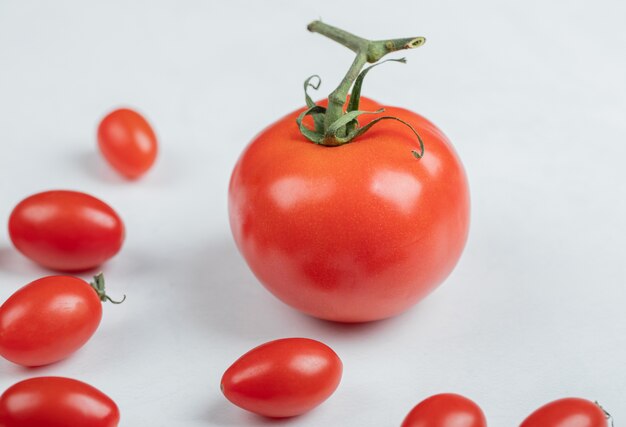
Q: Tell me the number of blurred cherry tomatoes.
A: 1